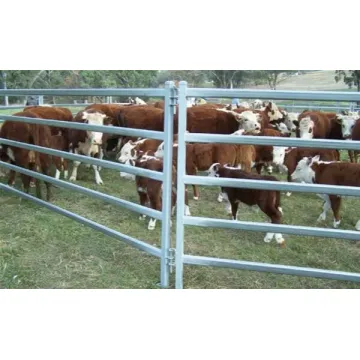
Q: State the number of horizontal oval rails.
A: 10